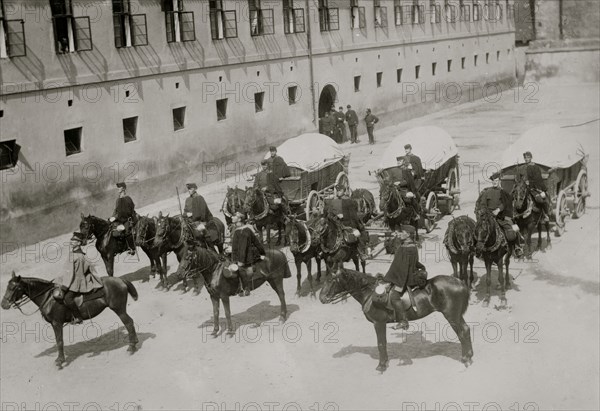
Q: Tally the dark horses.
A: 15